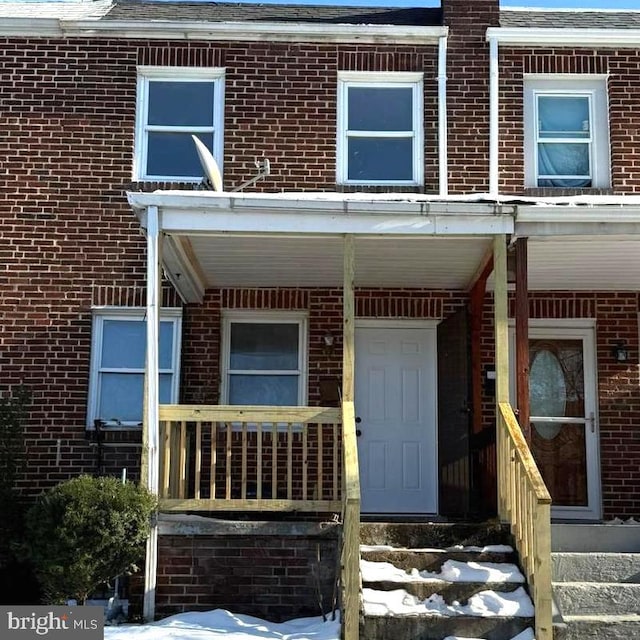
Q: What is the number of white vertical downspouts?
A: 3